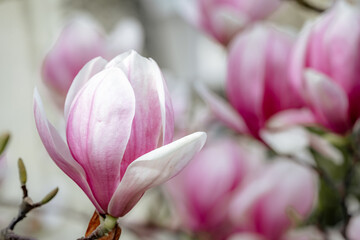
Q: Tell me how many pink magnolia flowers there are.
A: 7